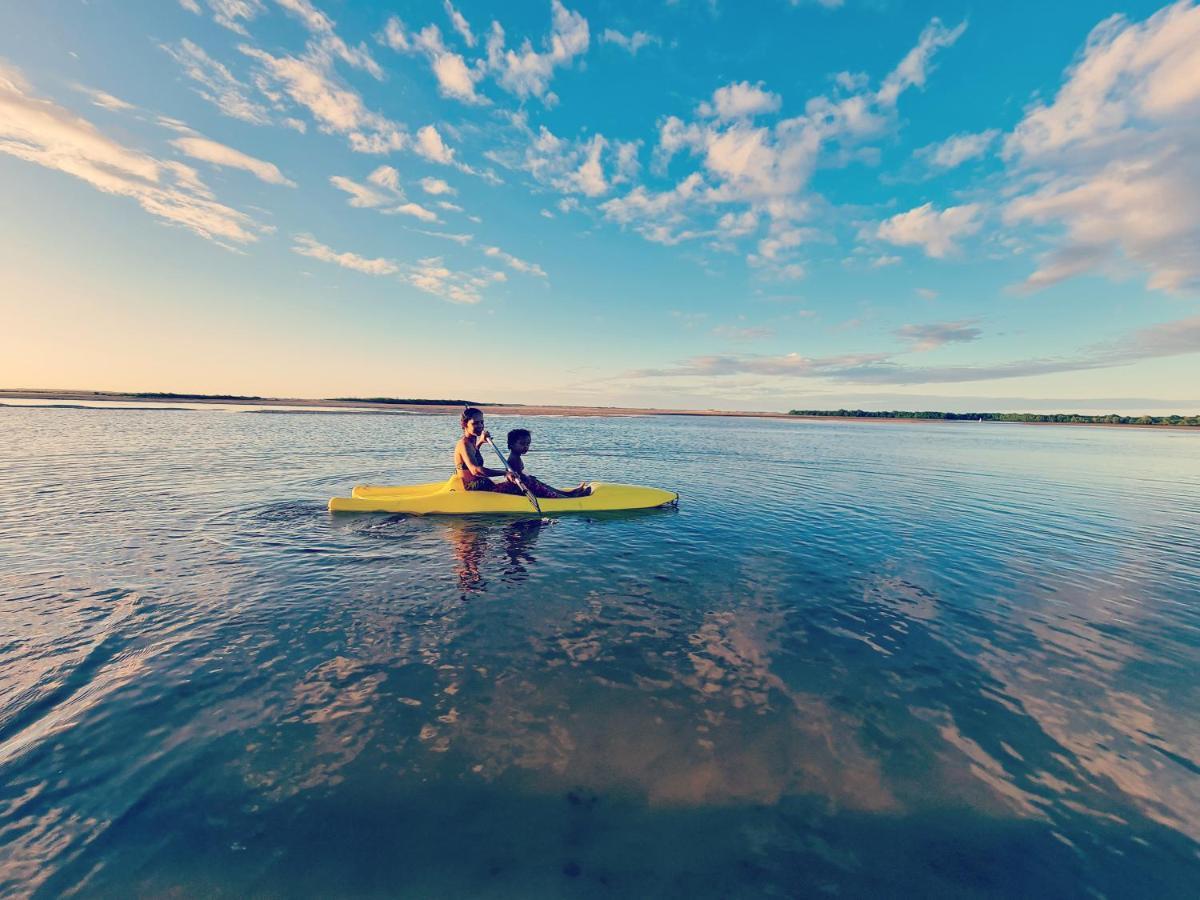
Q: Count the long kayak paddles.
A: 1